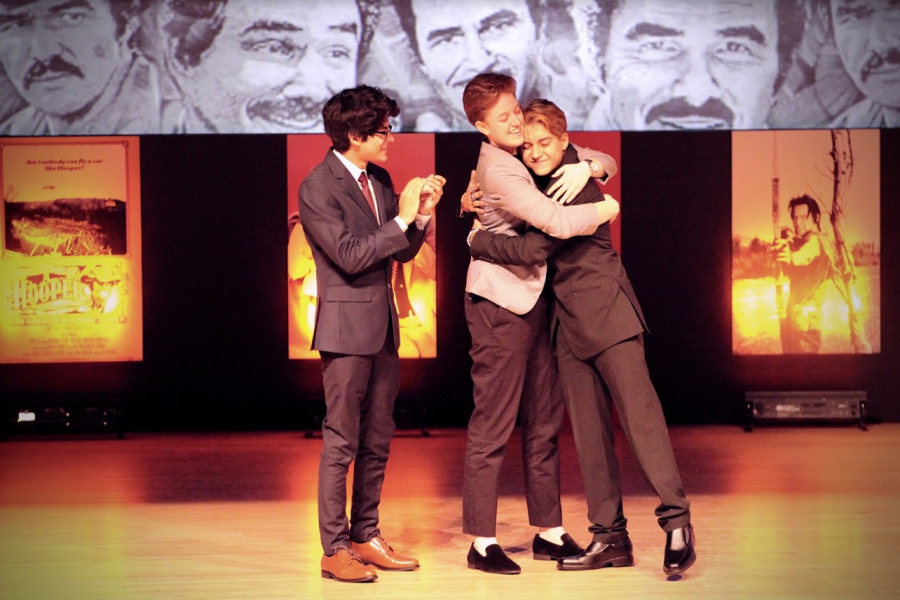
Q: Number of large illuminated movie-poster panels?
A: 4